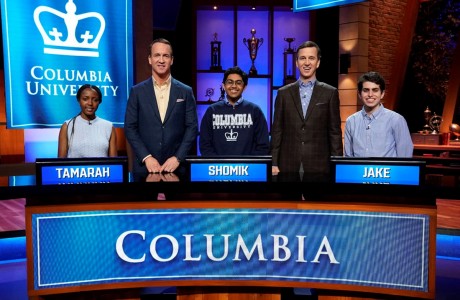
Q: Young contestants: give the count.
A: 3